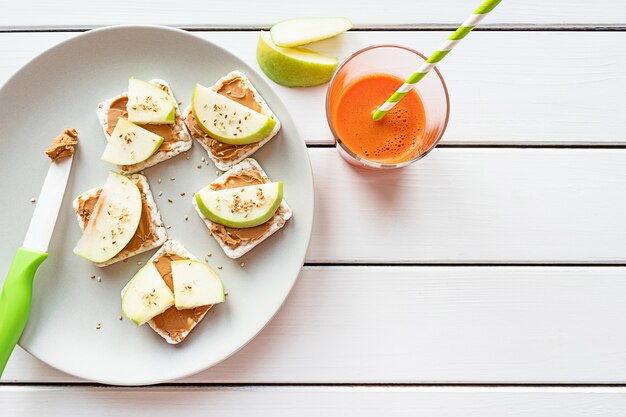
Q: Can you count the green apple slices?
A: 9